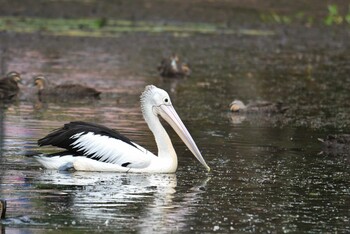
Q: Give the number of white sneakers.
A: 0